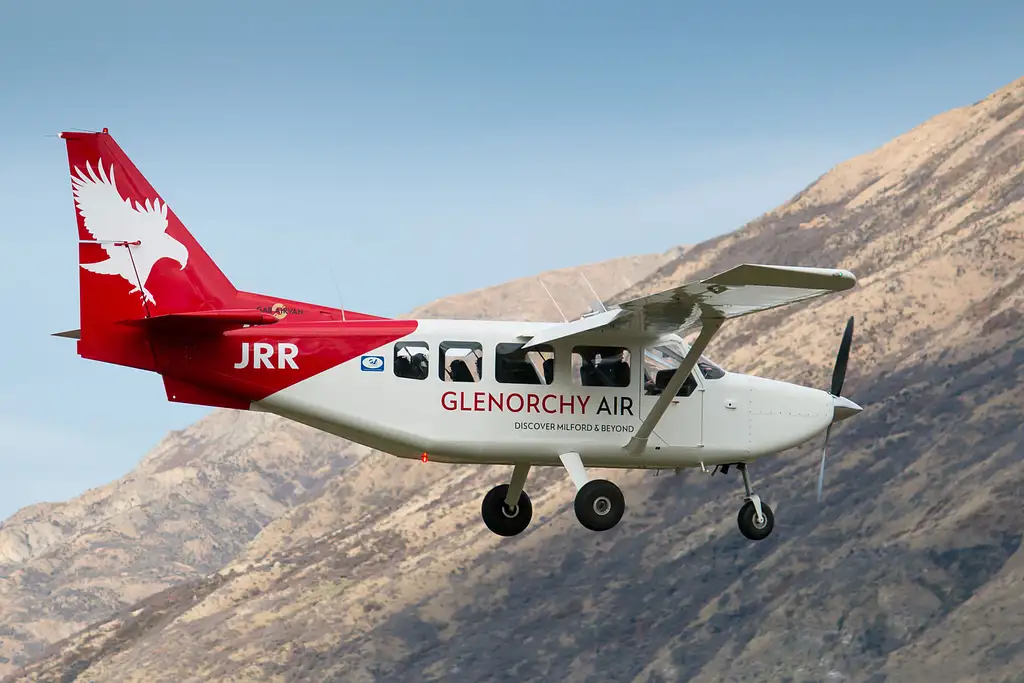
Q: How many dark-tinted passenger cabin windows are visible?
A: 4